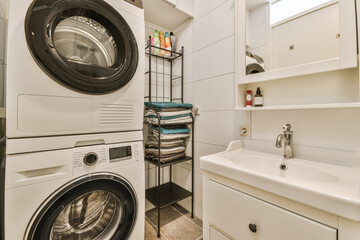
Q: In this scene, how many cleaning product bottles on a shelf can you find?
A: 5